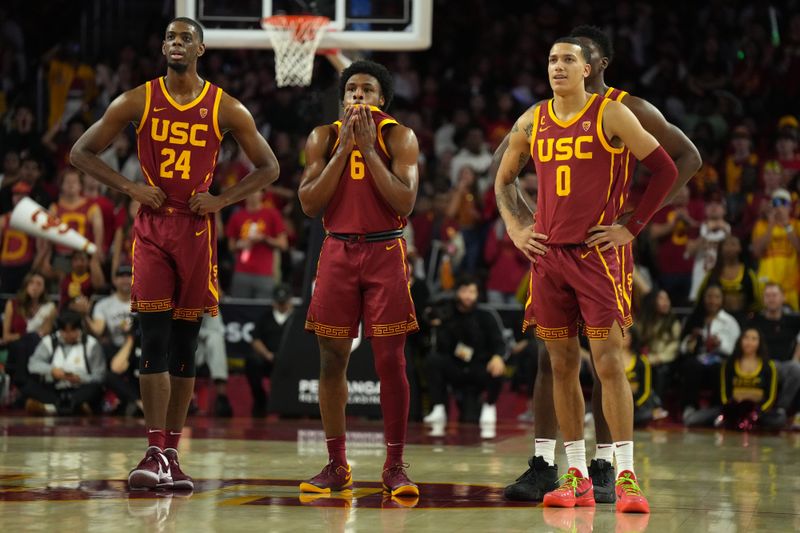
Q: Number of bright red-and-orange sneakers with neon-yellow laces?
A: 2